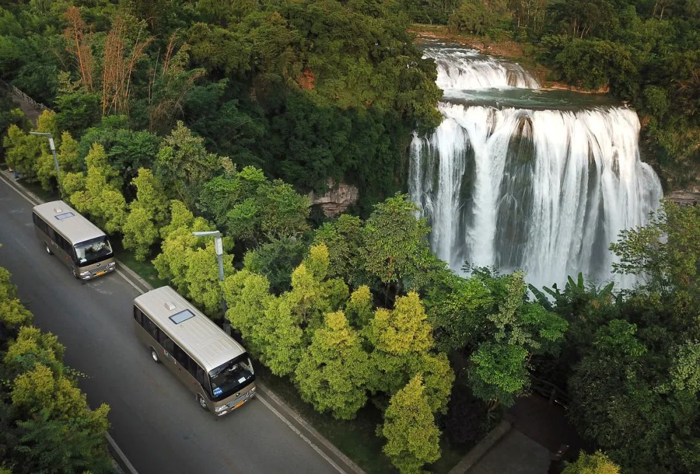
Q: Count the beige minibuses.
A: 2